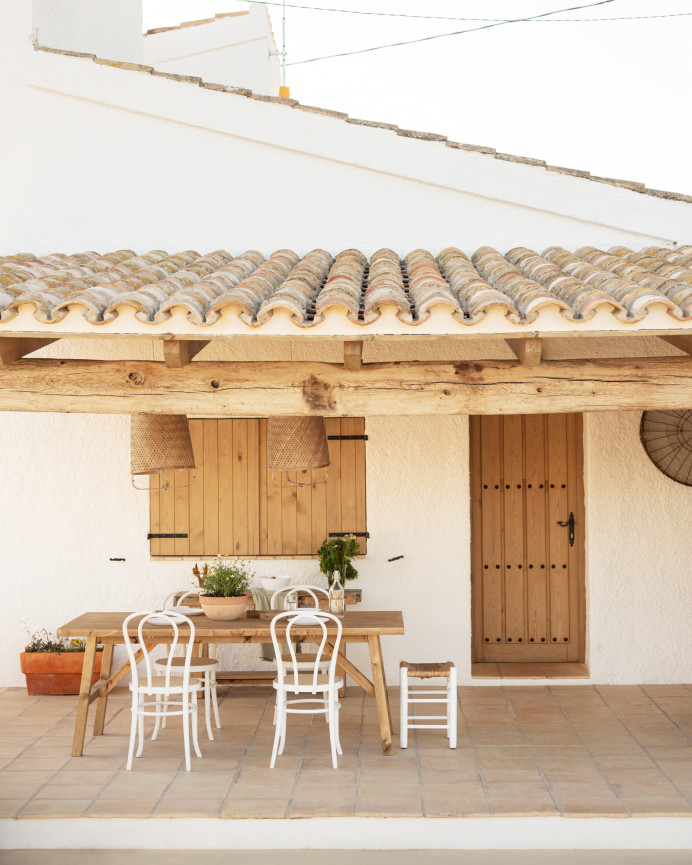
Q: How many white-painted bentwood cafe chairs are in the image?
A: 4